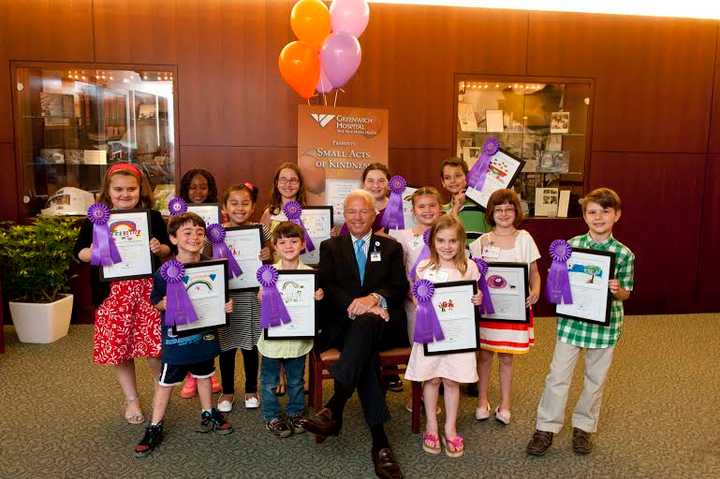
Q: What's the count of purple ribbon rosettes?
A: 12